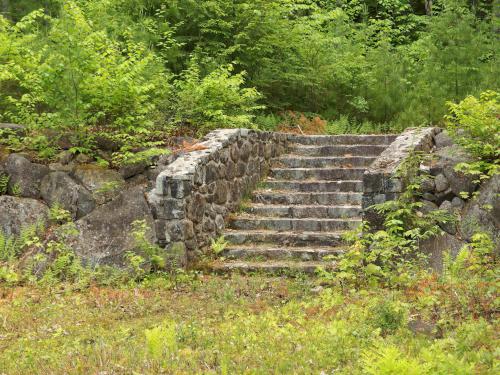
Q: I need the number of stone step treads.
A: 11